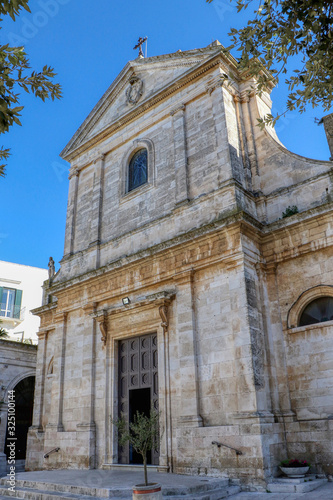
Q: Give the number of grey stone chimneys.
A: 0